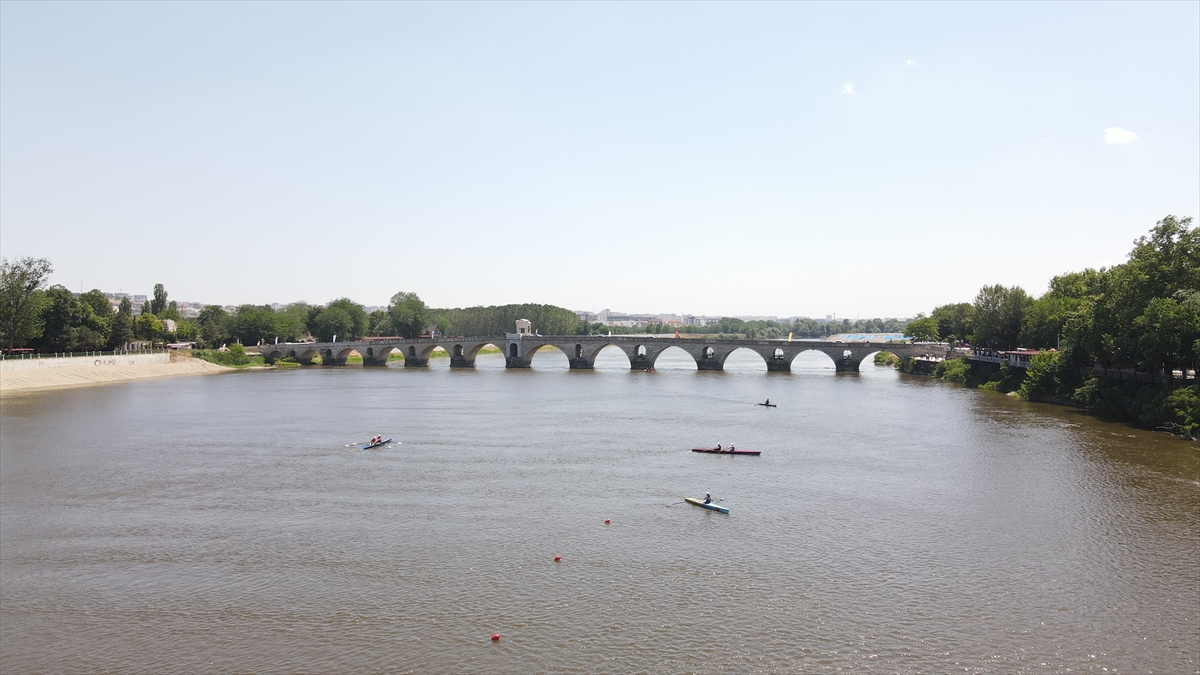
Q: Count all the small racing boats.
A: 4